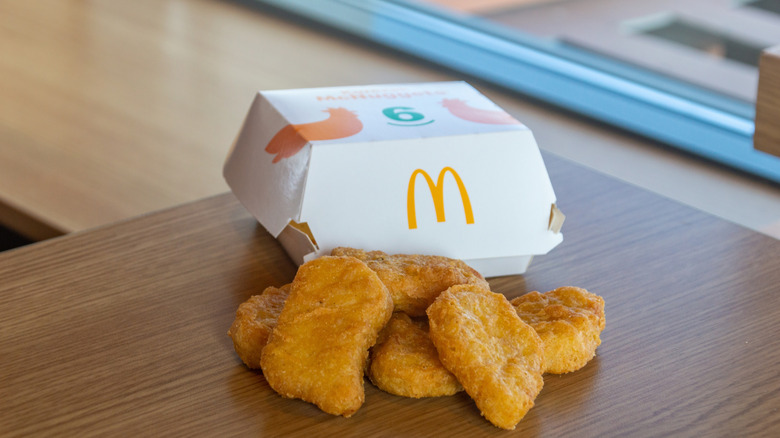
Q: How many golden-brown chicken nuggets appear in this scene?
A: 6